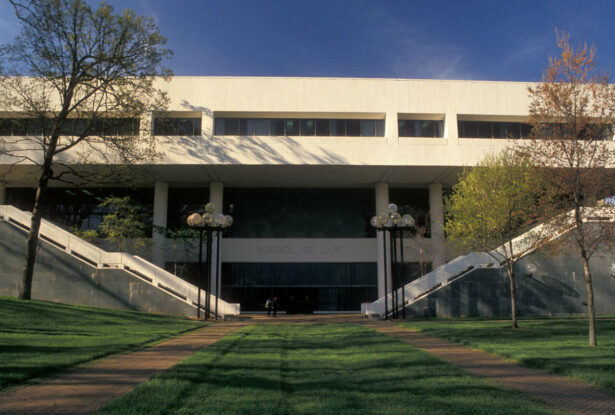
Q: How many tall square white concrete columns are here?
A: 4